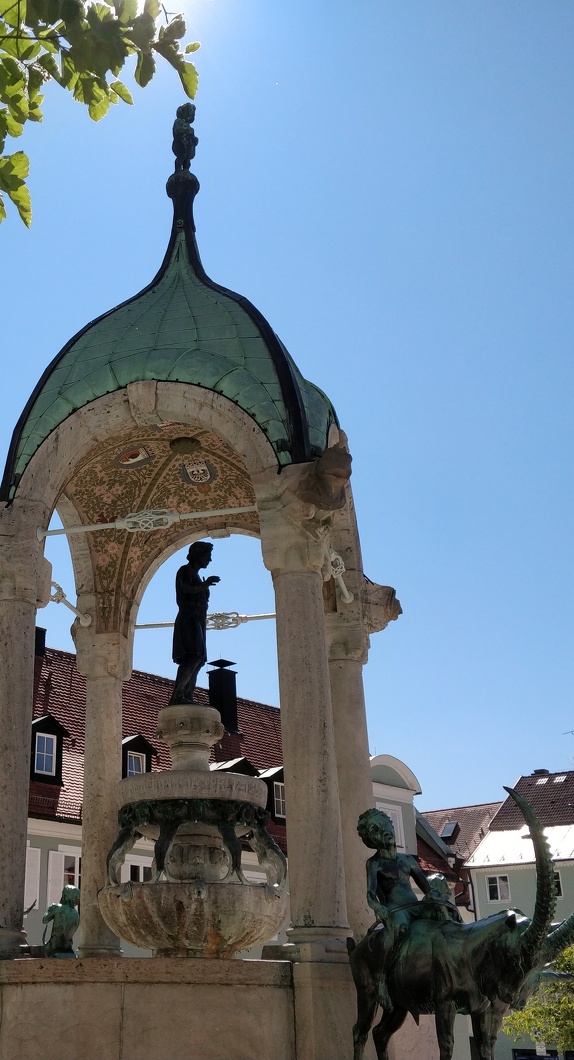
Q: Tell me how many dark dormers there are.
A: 4